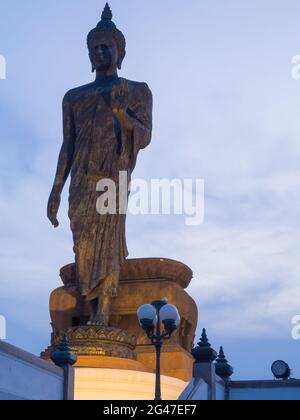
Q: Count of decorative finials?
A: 3